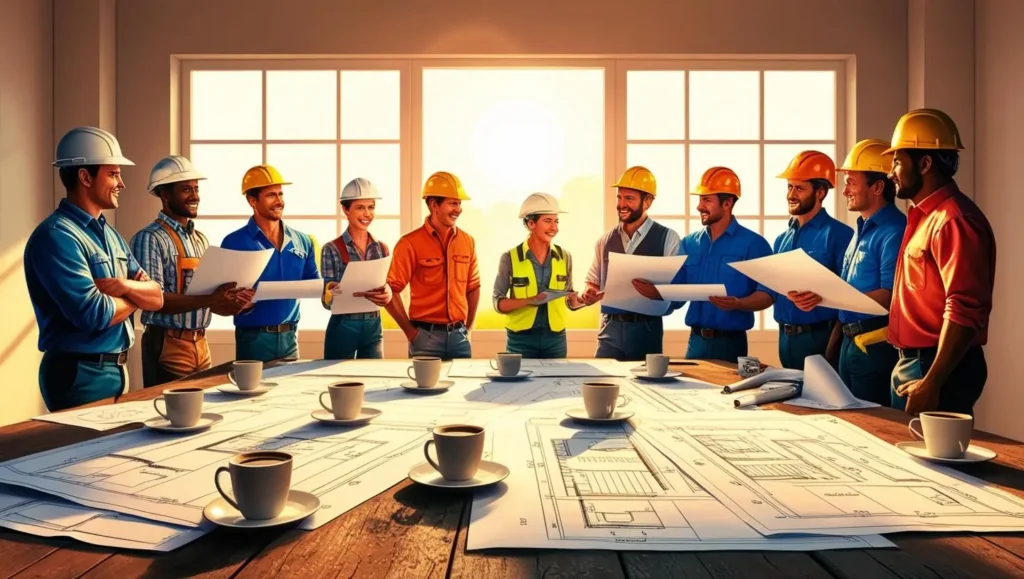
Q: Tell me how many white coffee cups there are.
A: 10